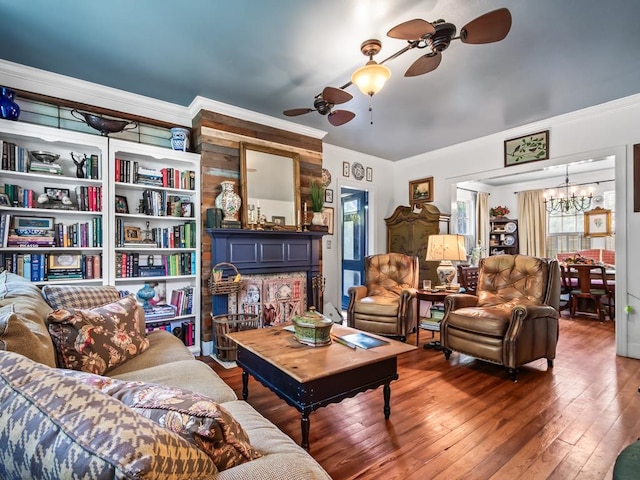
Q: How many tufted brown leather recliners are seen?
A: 2